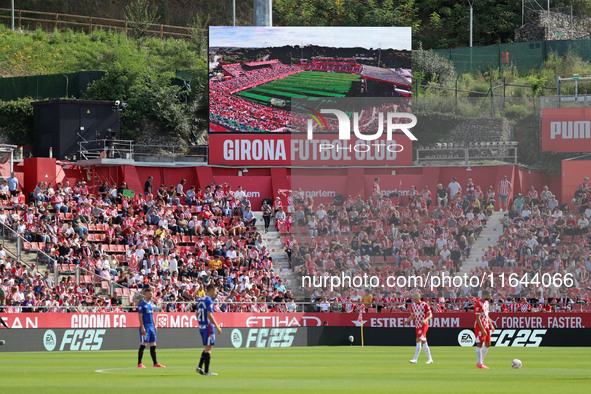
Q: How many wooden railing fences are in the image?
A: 1